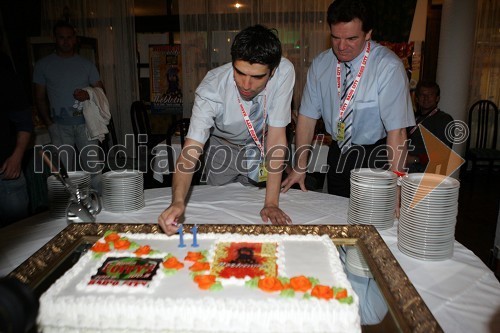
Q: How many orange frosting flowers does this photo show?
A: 12